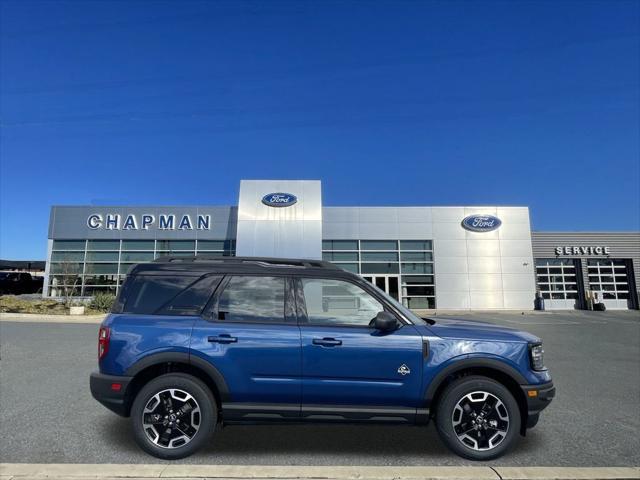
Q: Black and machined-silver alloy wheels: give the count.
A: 2